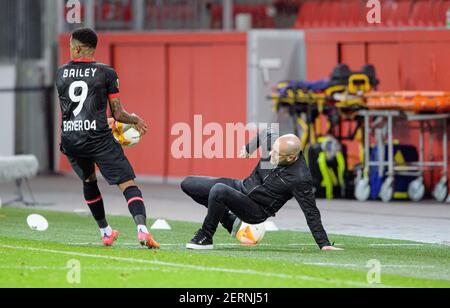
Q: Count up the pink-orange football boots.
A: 2